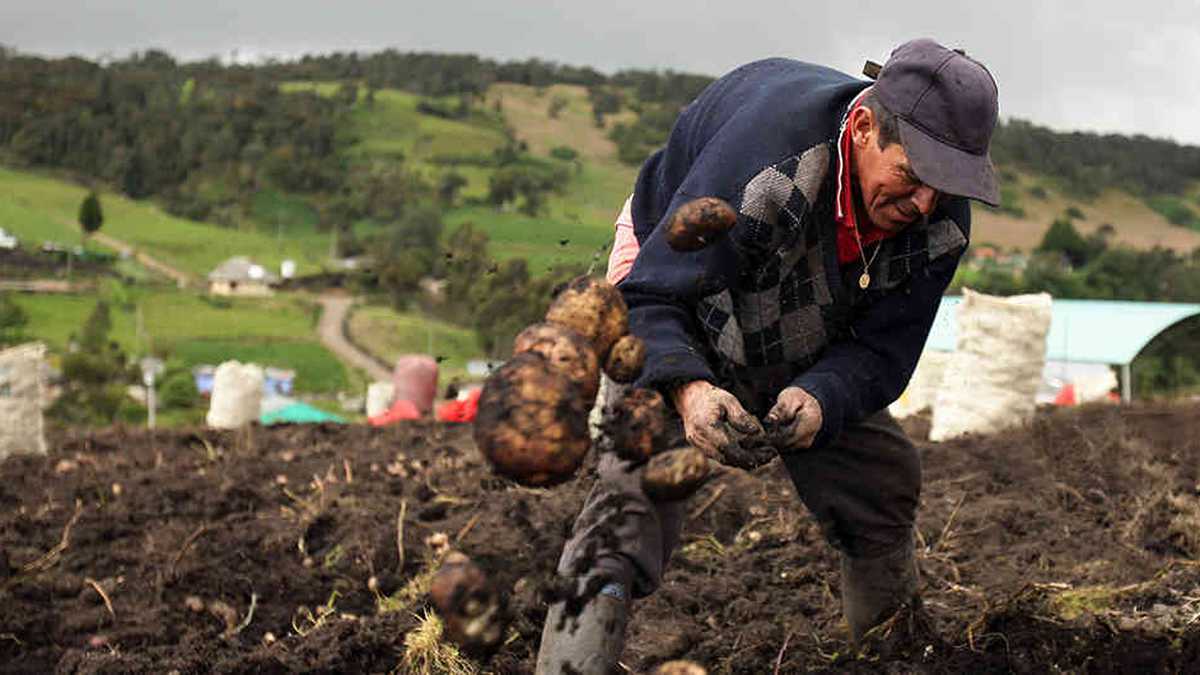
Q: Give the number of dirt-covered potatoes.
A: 9